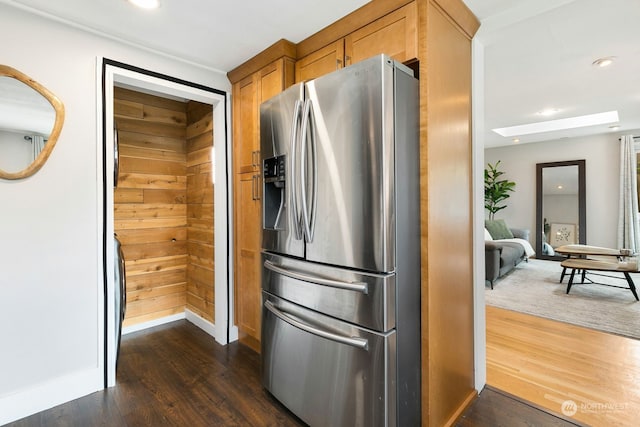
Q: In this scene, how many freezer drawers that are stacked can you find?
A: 2